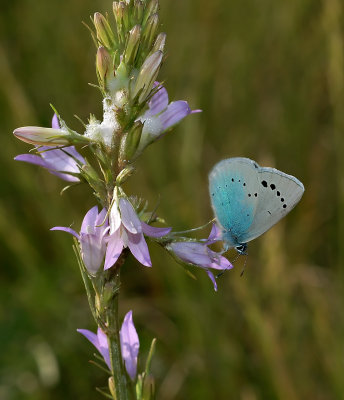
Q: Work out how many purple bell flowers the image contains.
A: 6